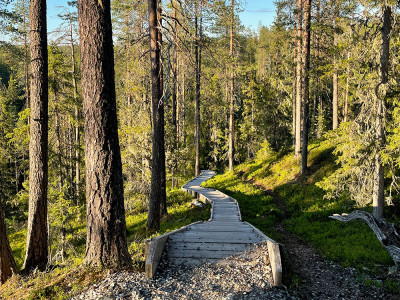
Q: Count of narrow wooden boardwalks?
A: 1